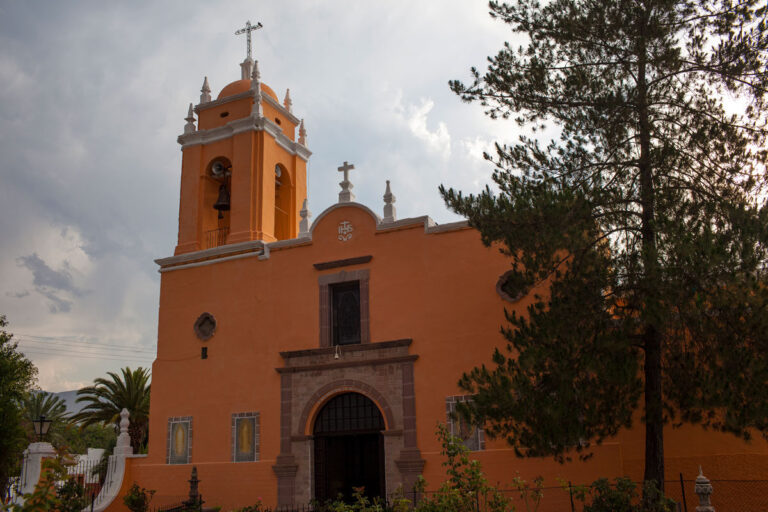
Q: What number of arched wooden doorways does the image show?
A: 1